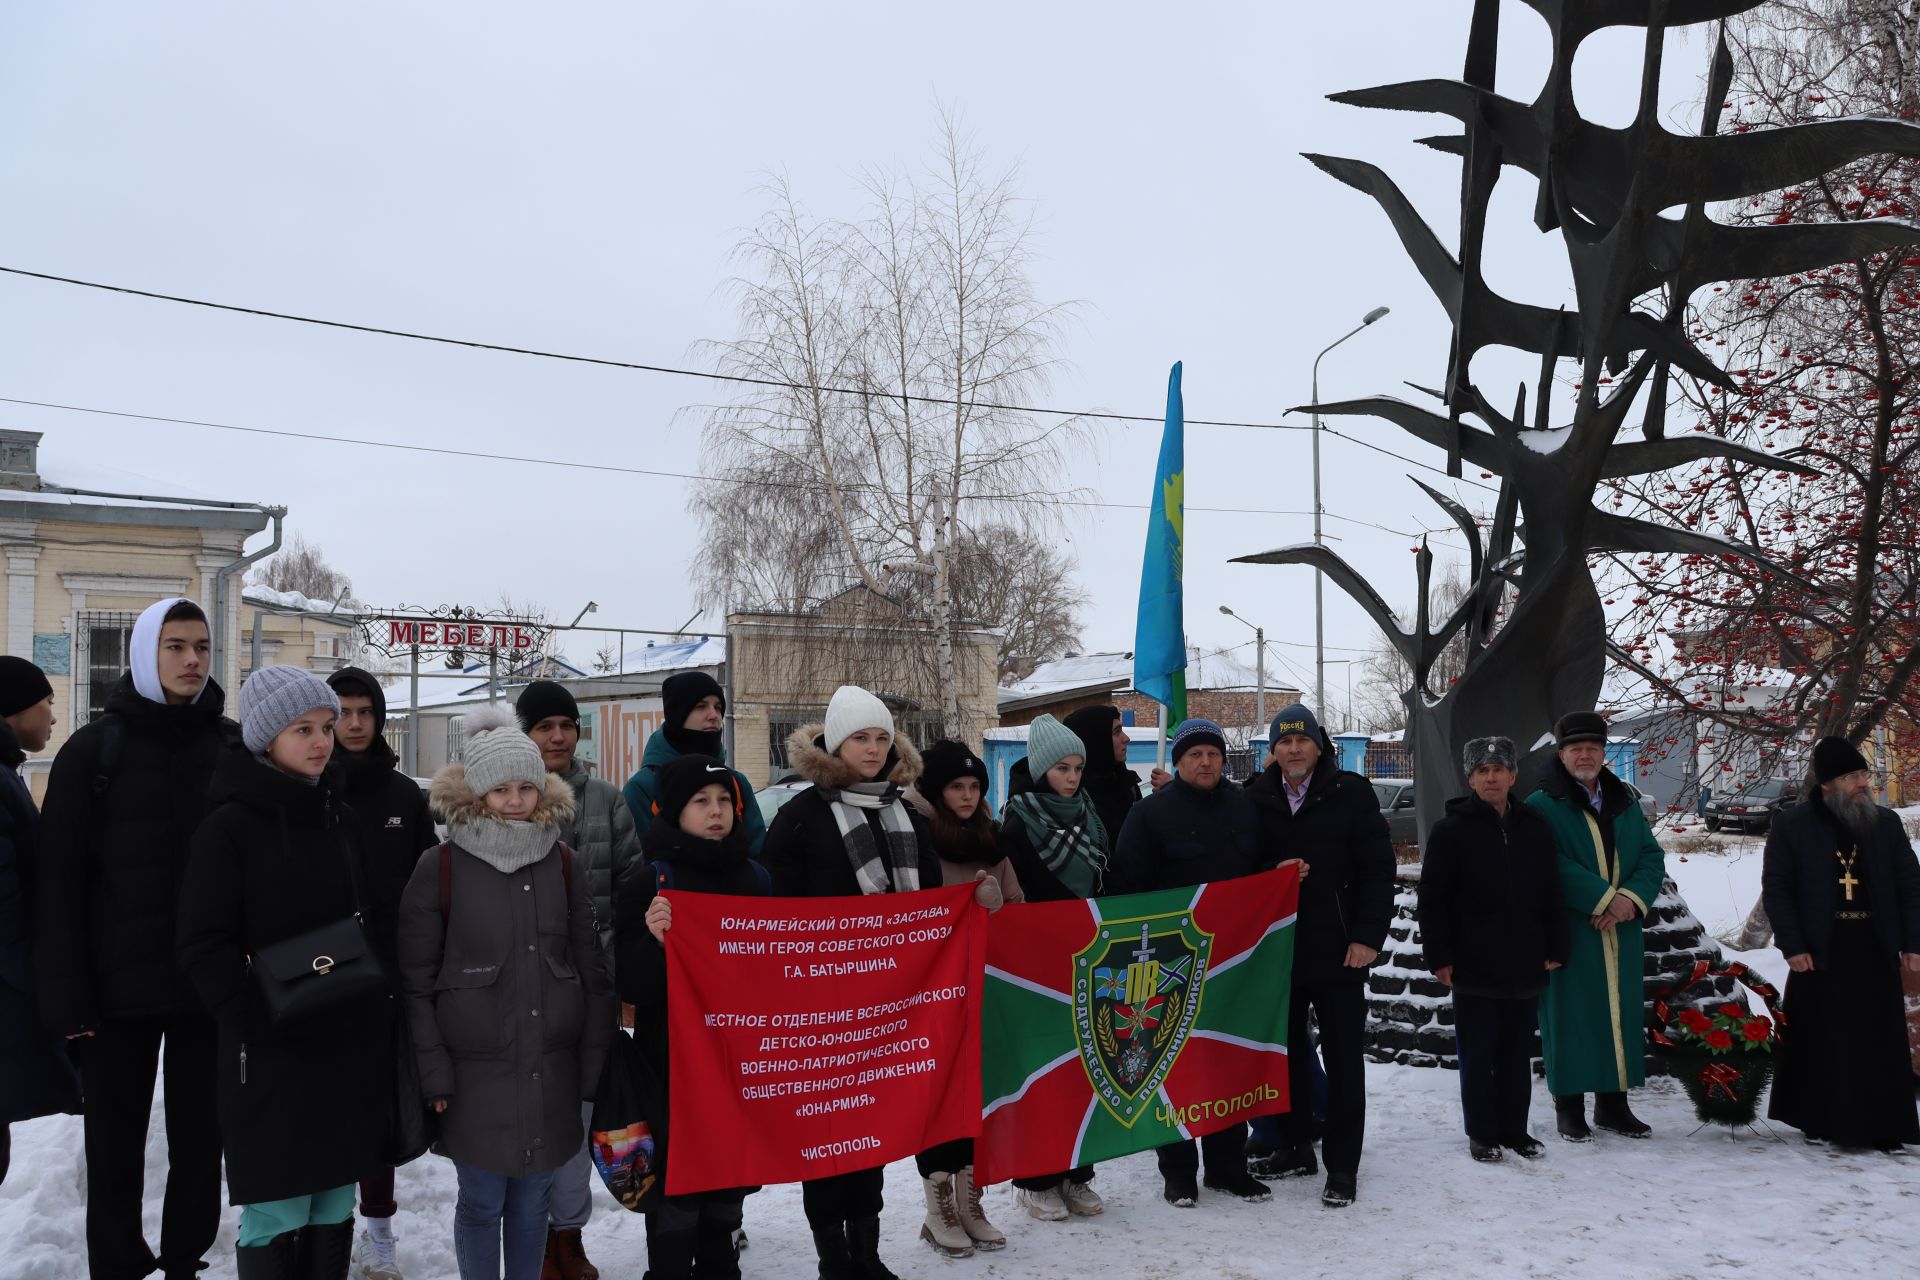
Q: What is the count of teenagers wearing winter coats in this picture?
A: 12